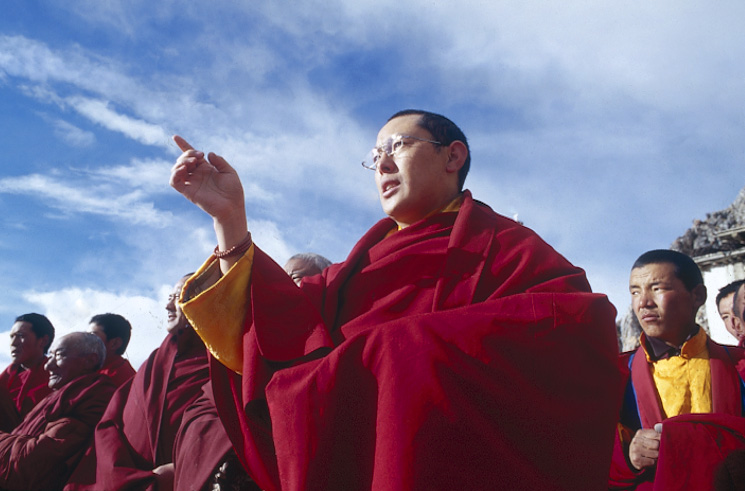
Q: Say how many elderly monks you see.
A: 2